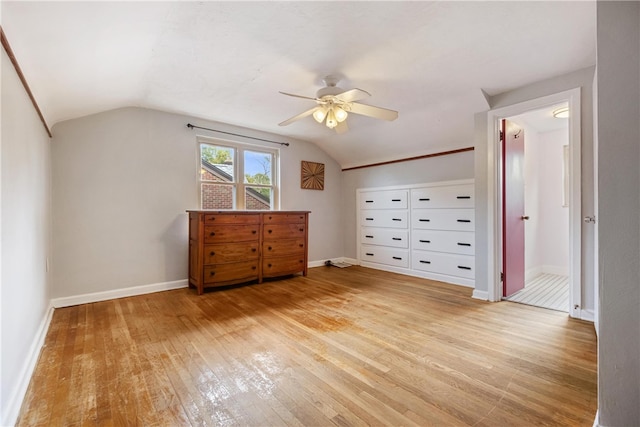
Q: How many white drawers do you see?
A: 8